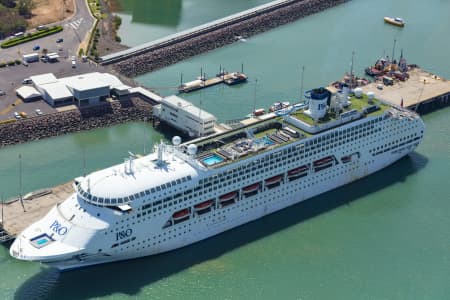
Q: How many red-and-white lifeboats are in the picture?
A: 7